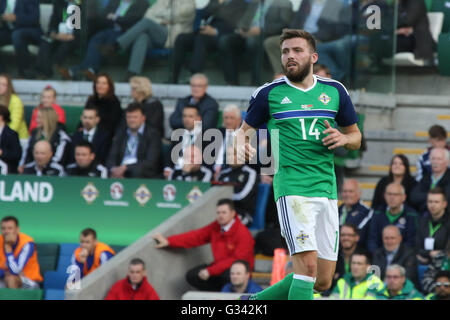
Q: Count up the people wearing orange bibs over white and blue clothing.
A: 2